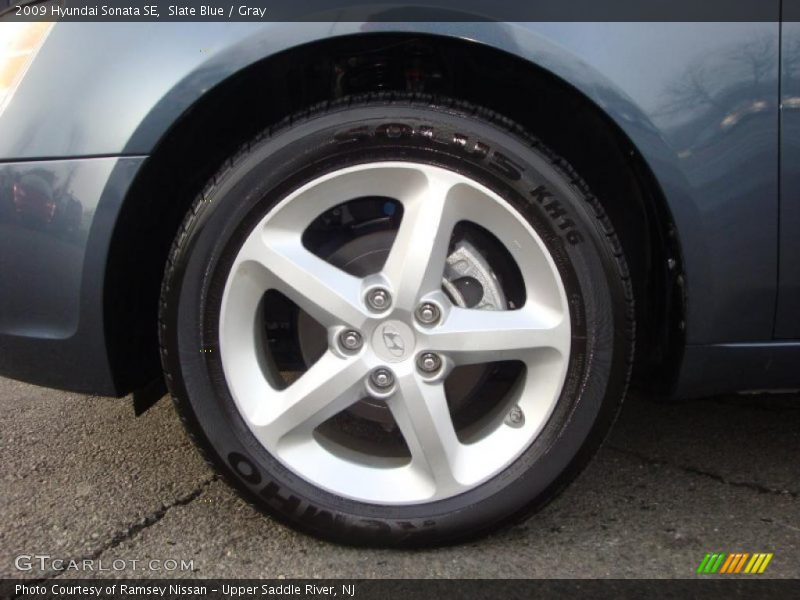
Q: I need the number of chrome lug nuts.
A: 5